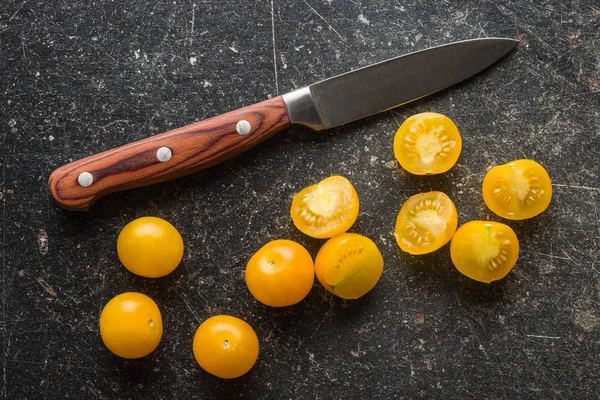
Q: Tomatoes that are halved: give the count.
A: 6